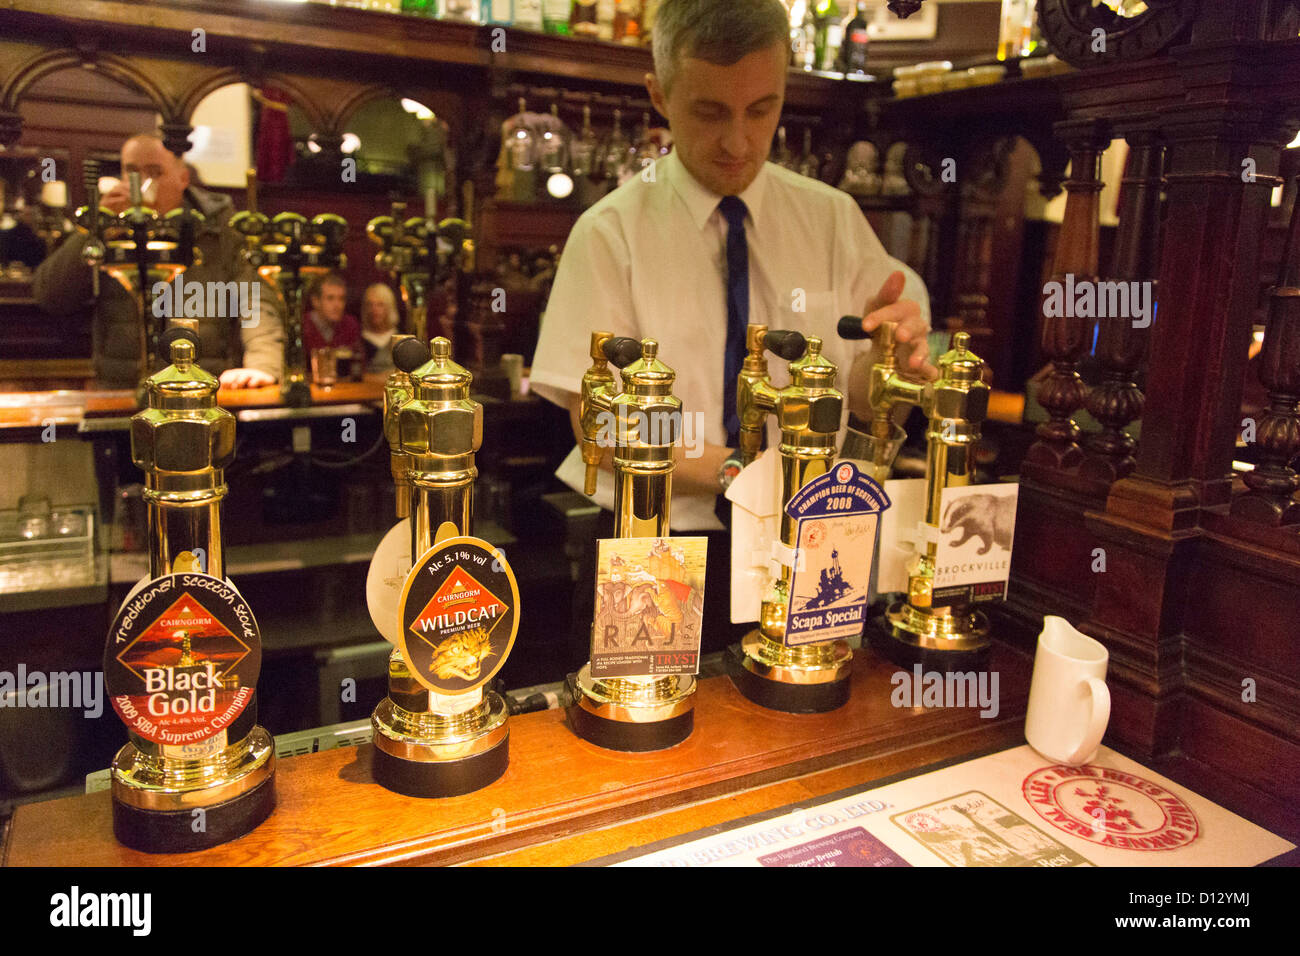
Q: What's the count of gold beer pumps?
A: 5